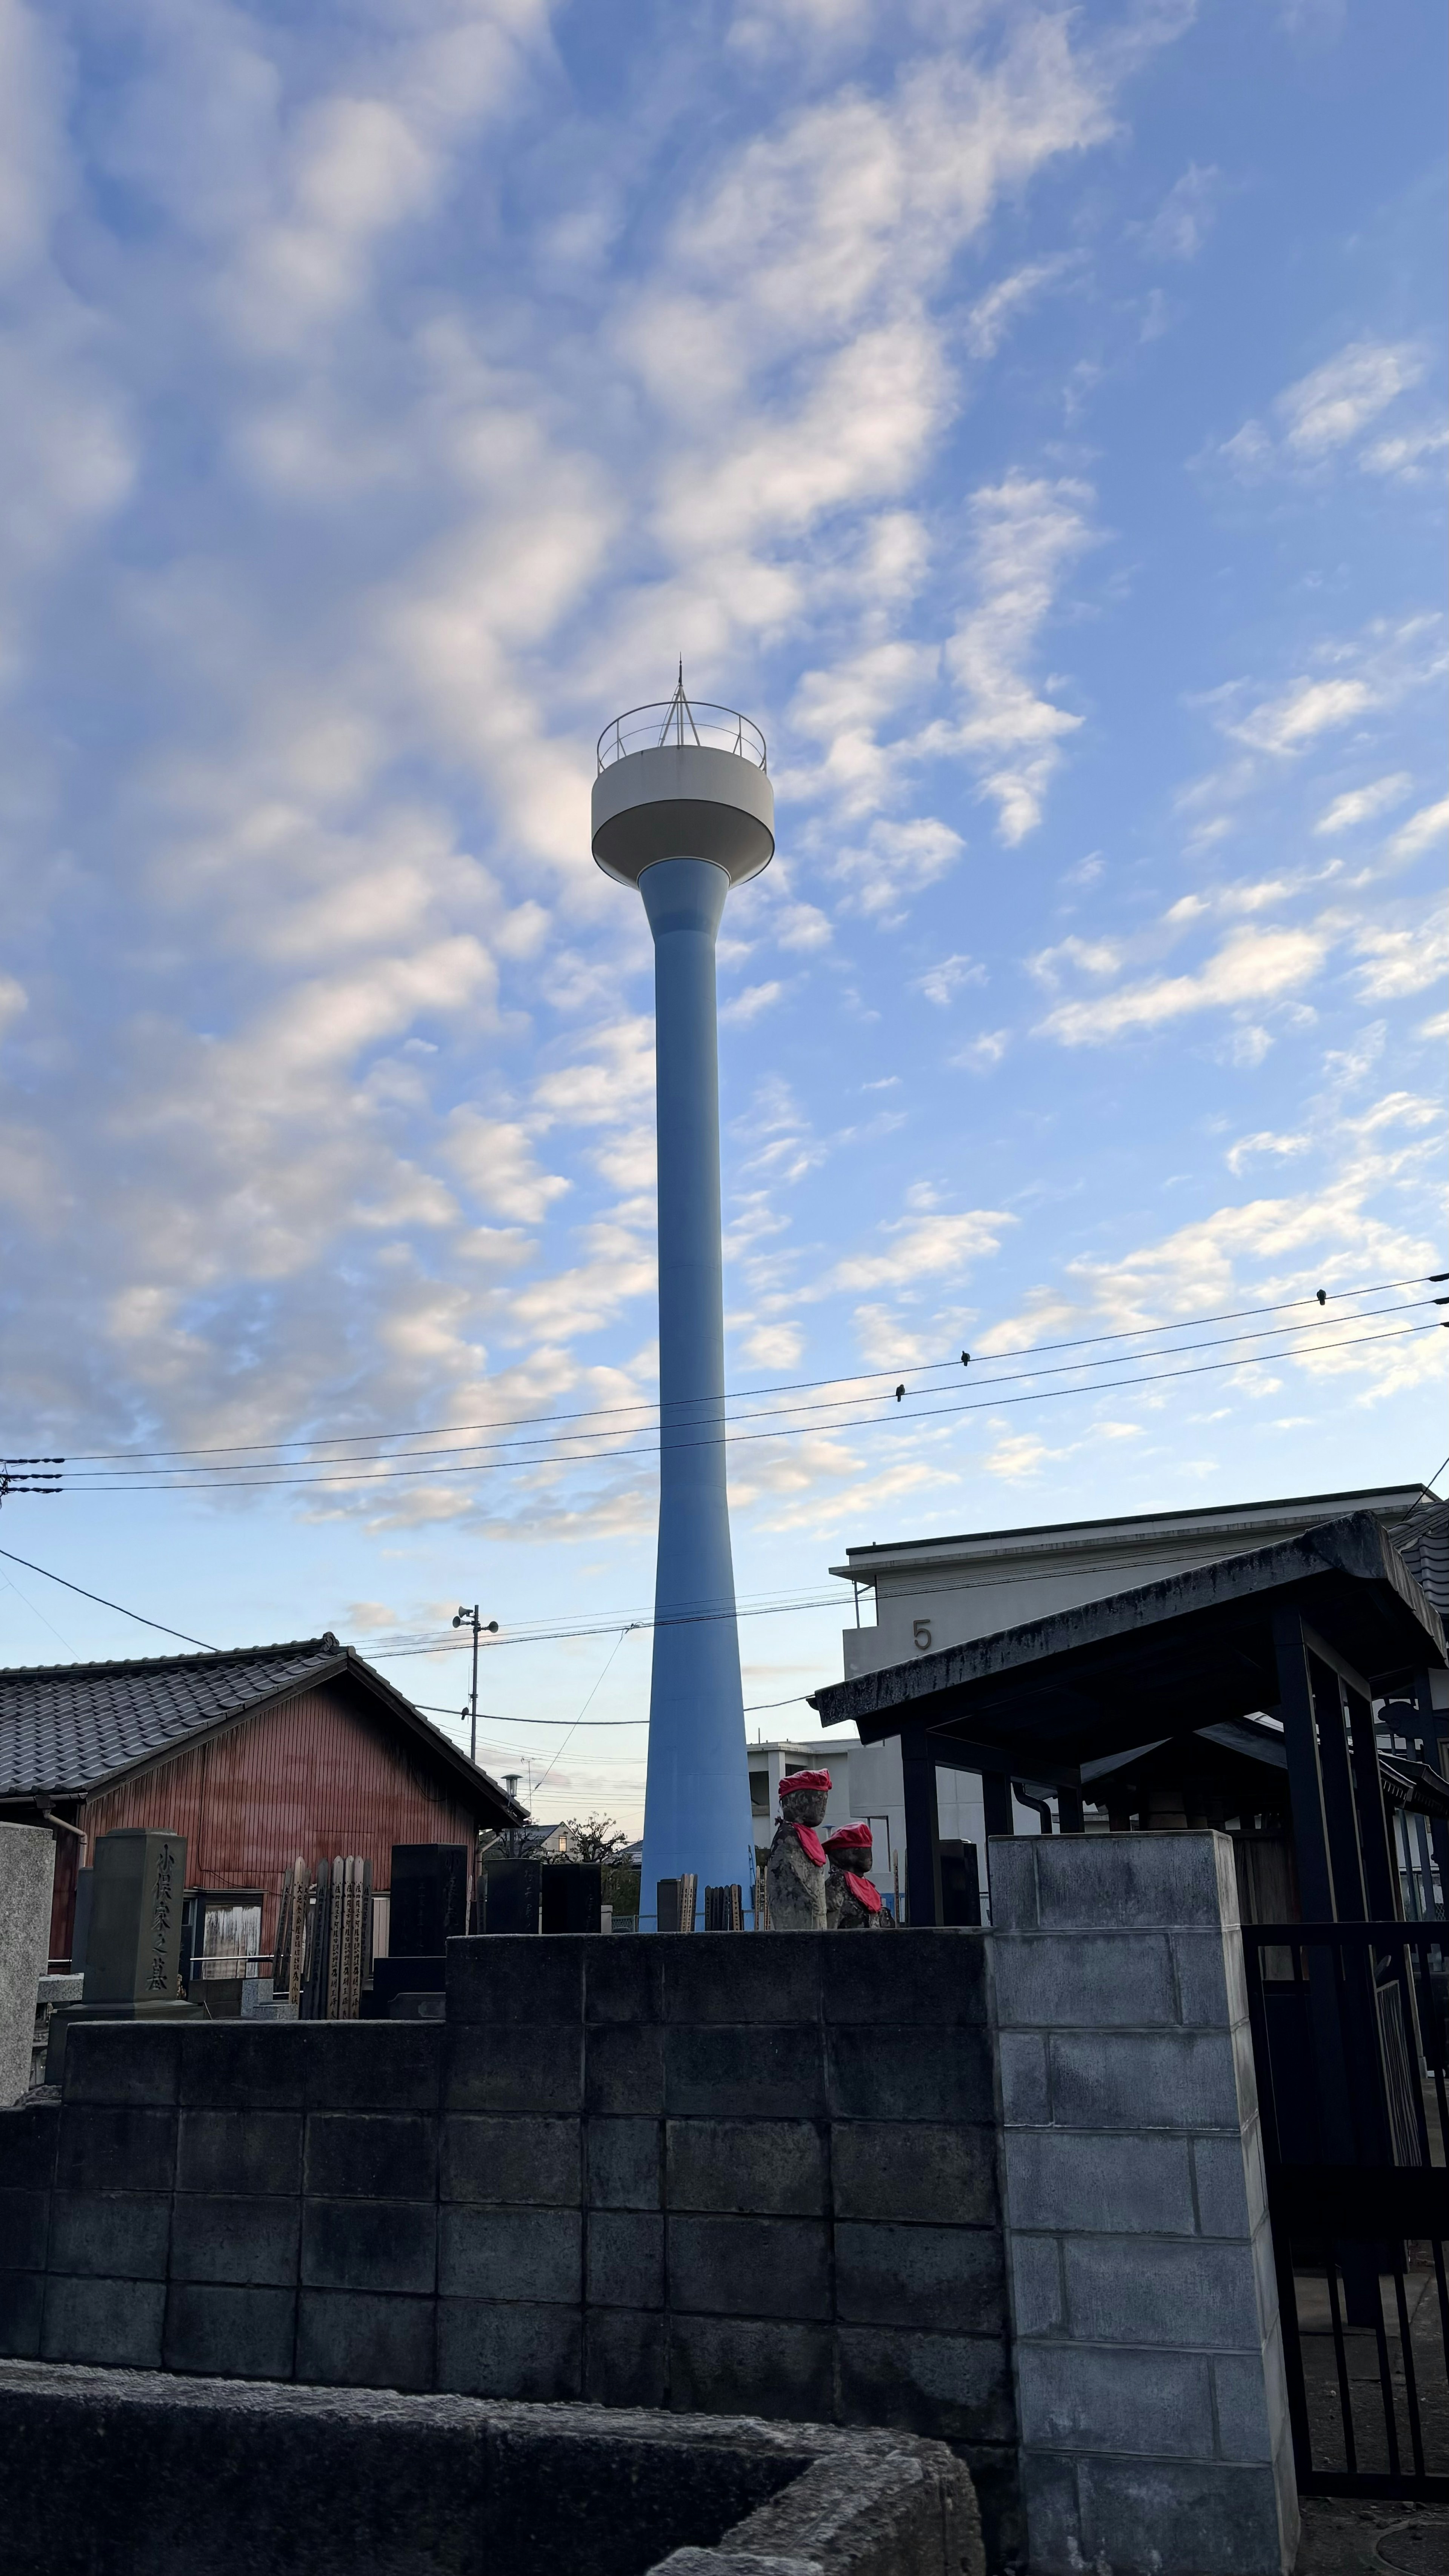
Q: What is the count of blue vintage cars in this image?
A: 0